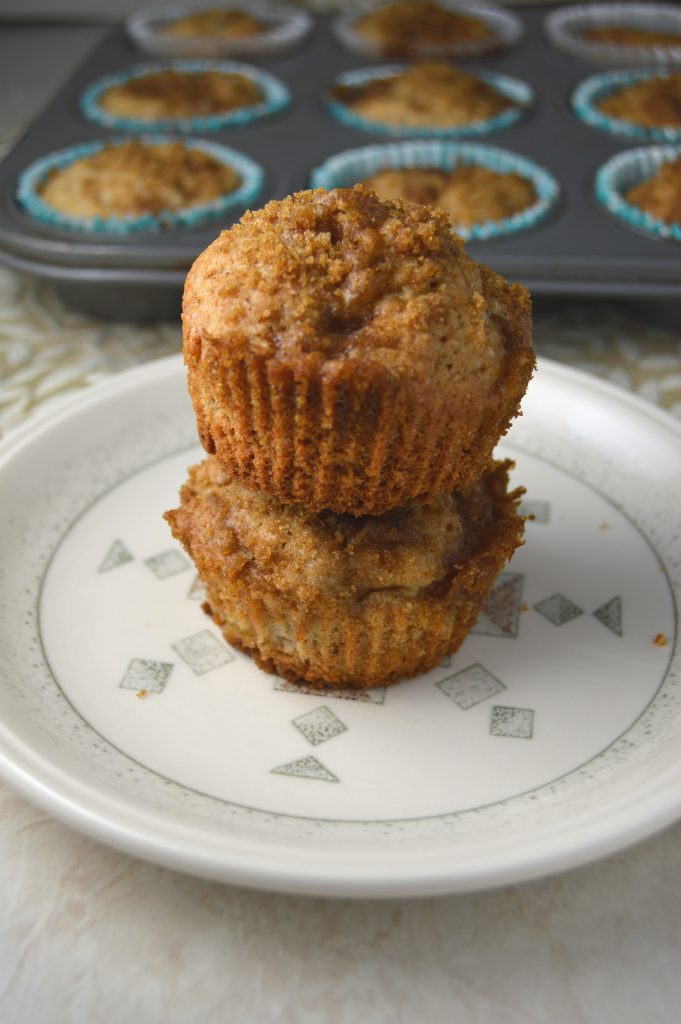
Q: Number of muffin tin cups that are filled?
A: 9